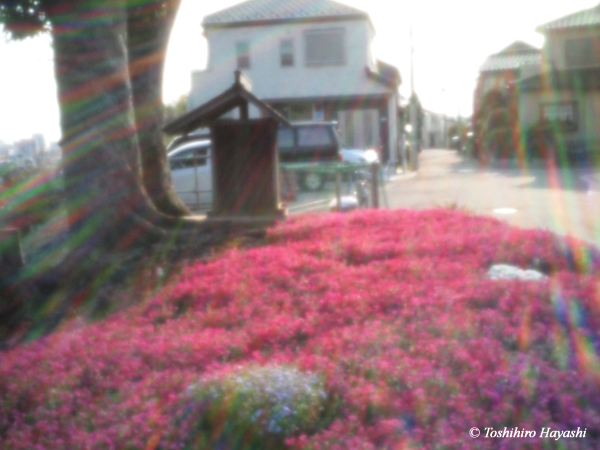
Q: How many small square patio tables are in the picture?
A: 0